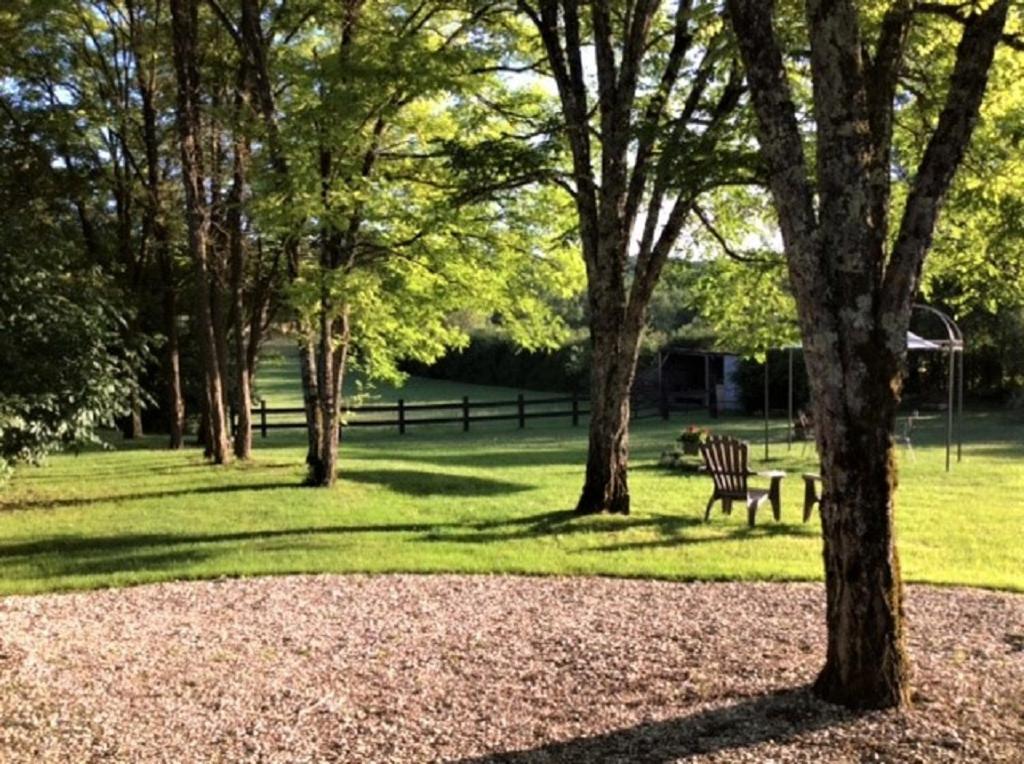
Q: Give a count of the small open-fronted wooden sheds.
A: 1